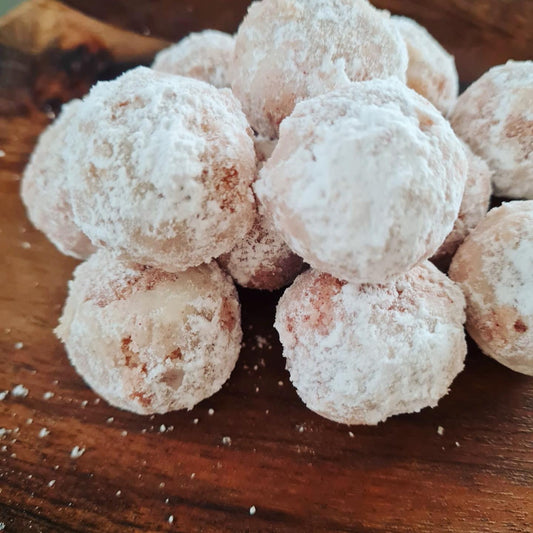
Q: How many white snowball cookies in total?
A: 12